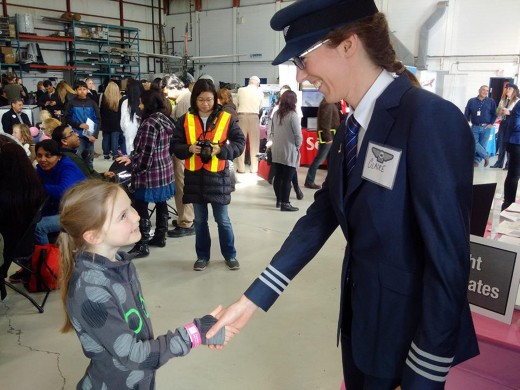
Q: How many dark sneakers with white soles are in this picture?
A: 2